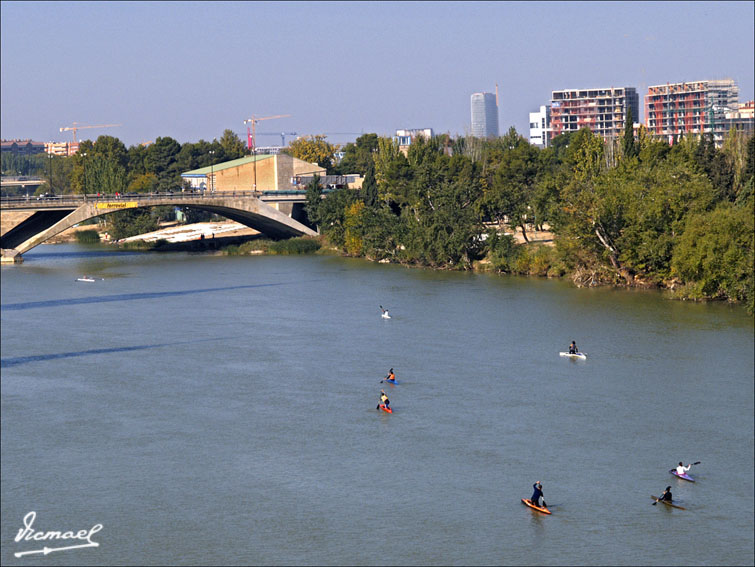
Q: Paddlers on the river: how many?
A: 8